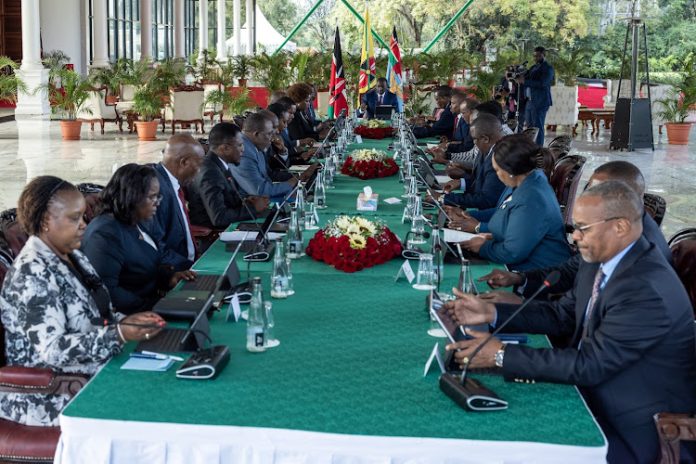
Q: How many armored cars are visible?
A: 0